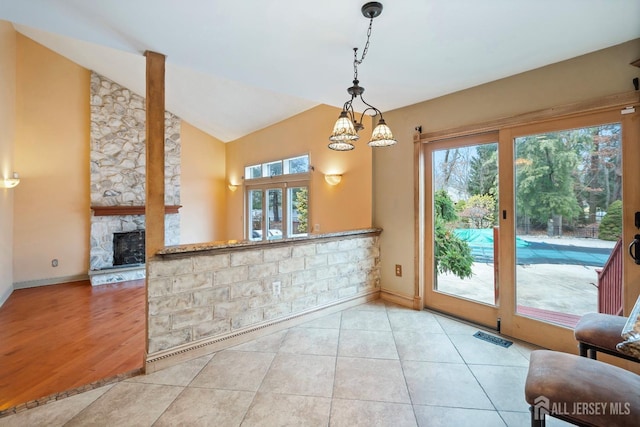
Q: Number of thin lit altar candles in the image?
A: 0